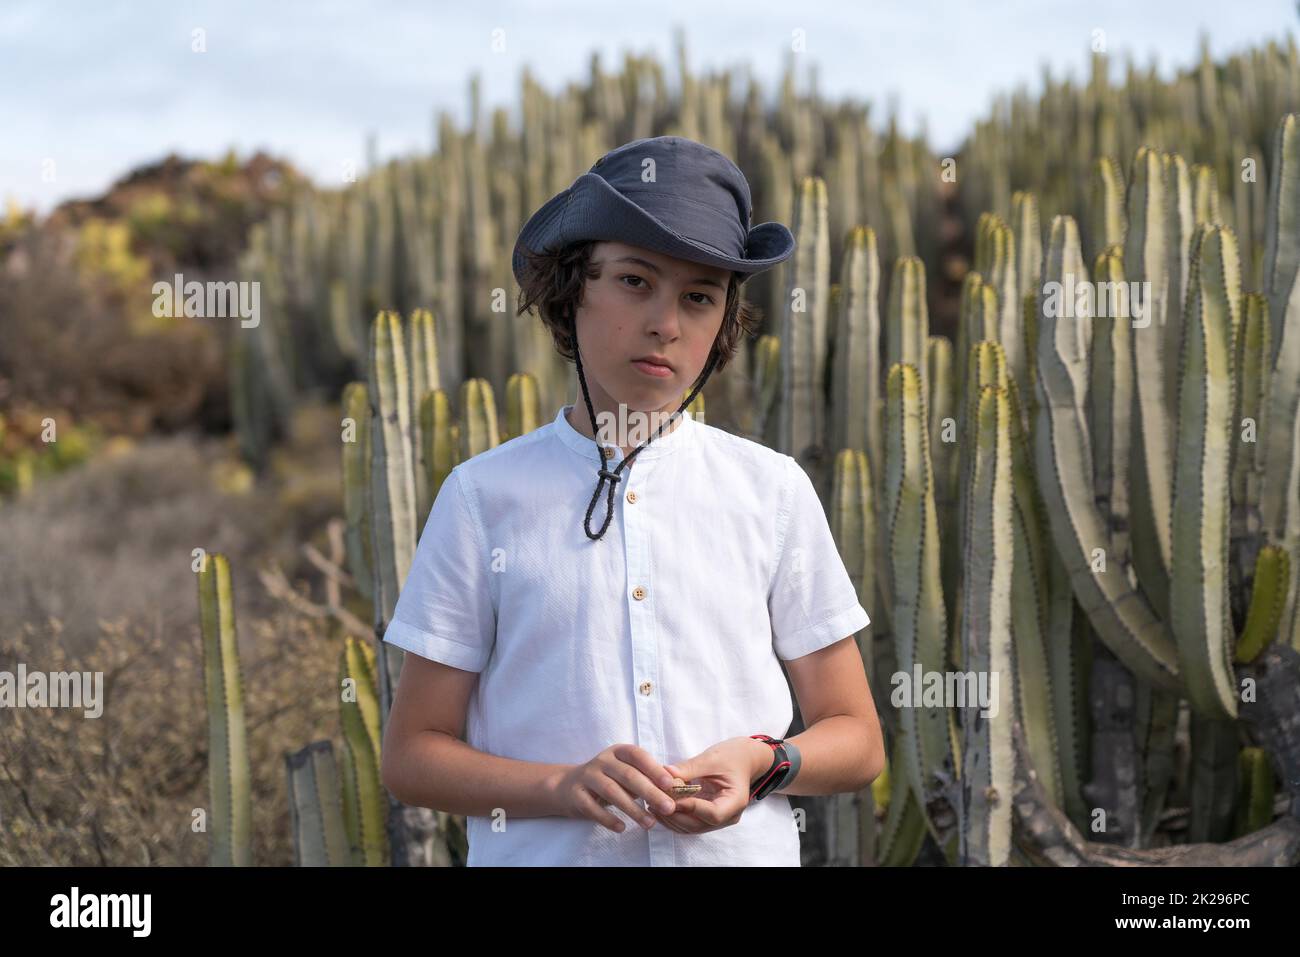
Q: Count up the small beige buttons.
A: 4